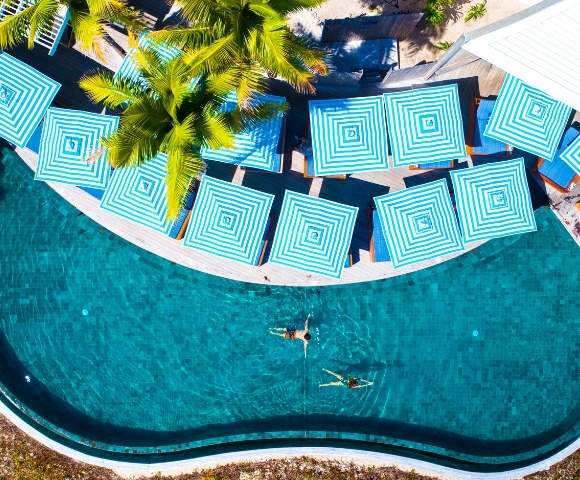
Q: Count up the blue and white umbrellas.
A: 13